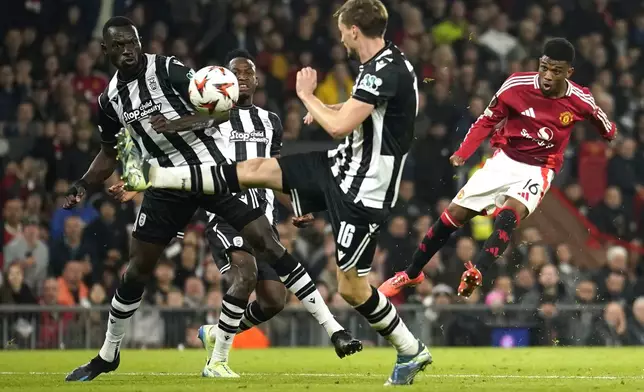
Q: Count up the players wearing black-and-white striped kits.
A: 3